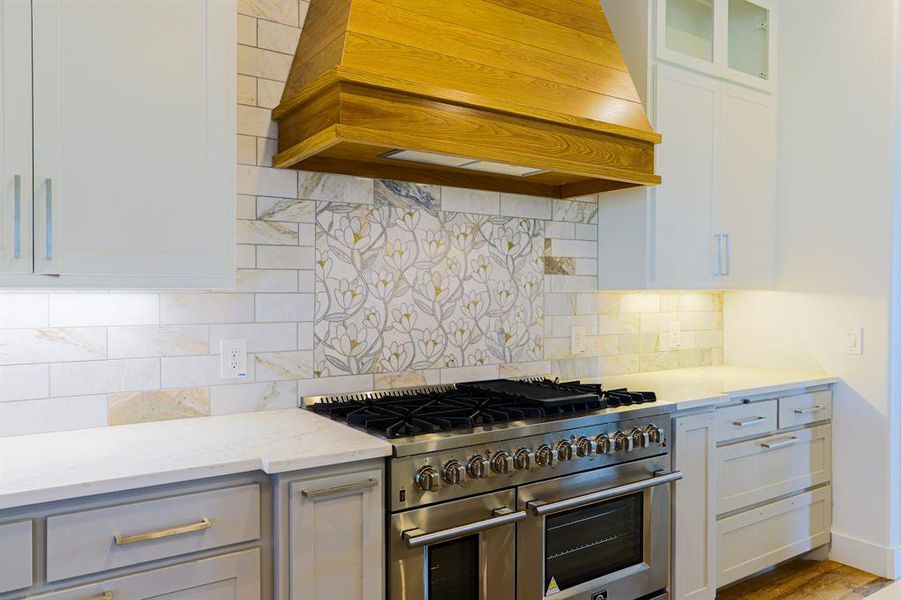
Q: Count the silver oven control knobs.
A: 12